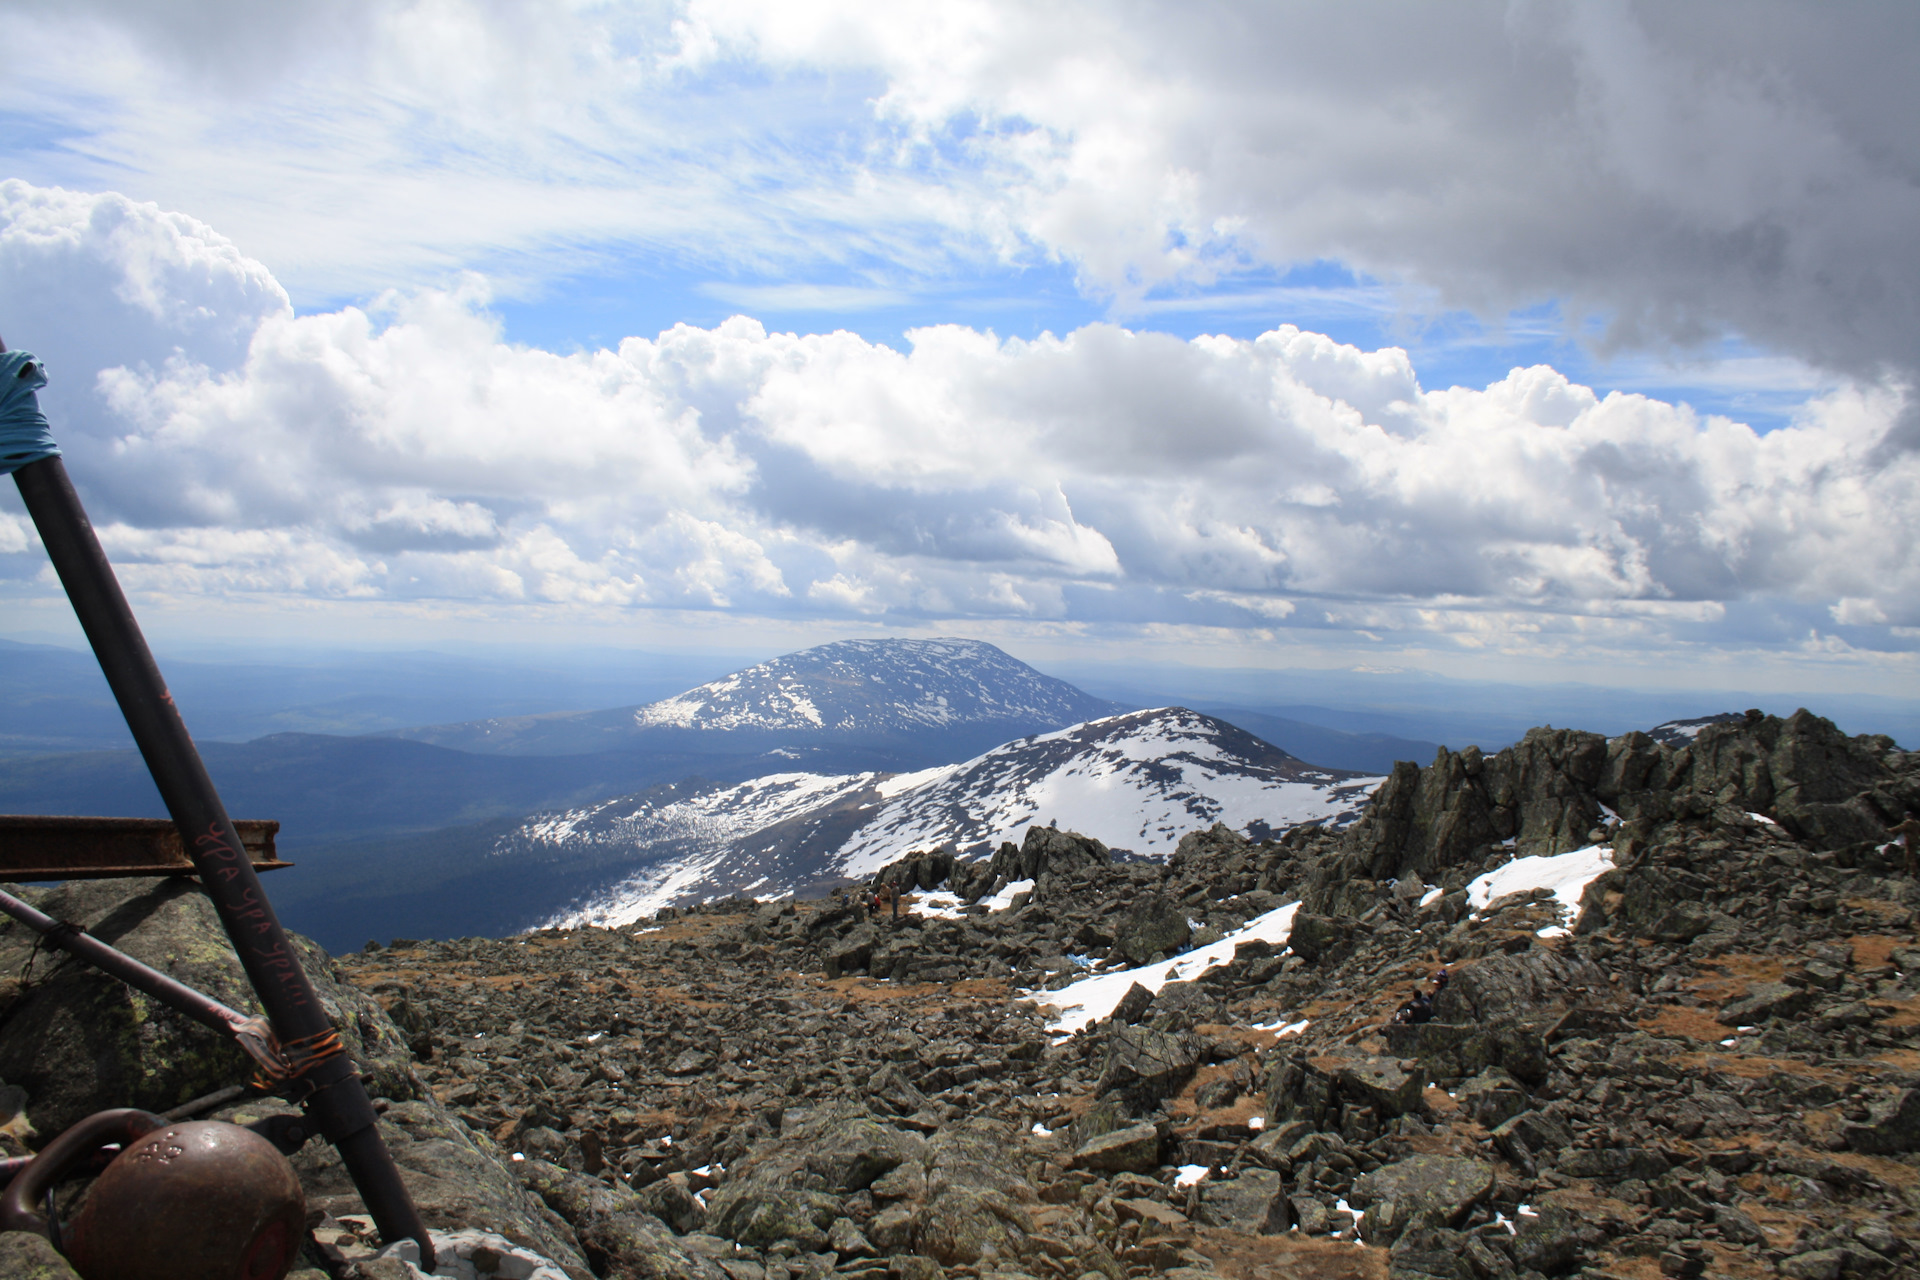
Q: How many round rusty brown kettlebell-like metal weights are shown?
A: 1